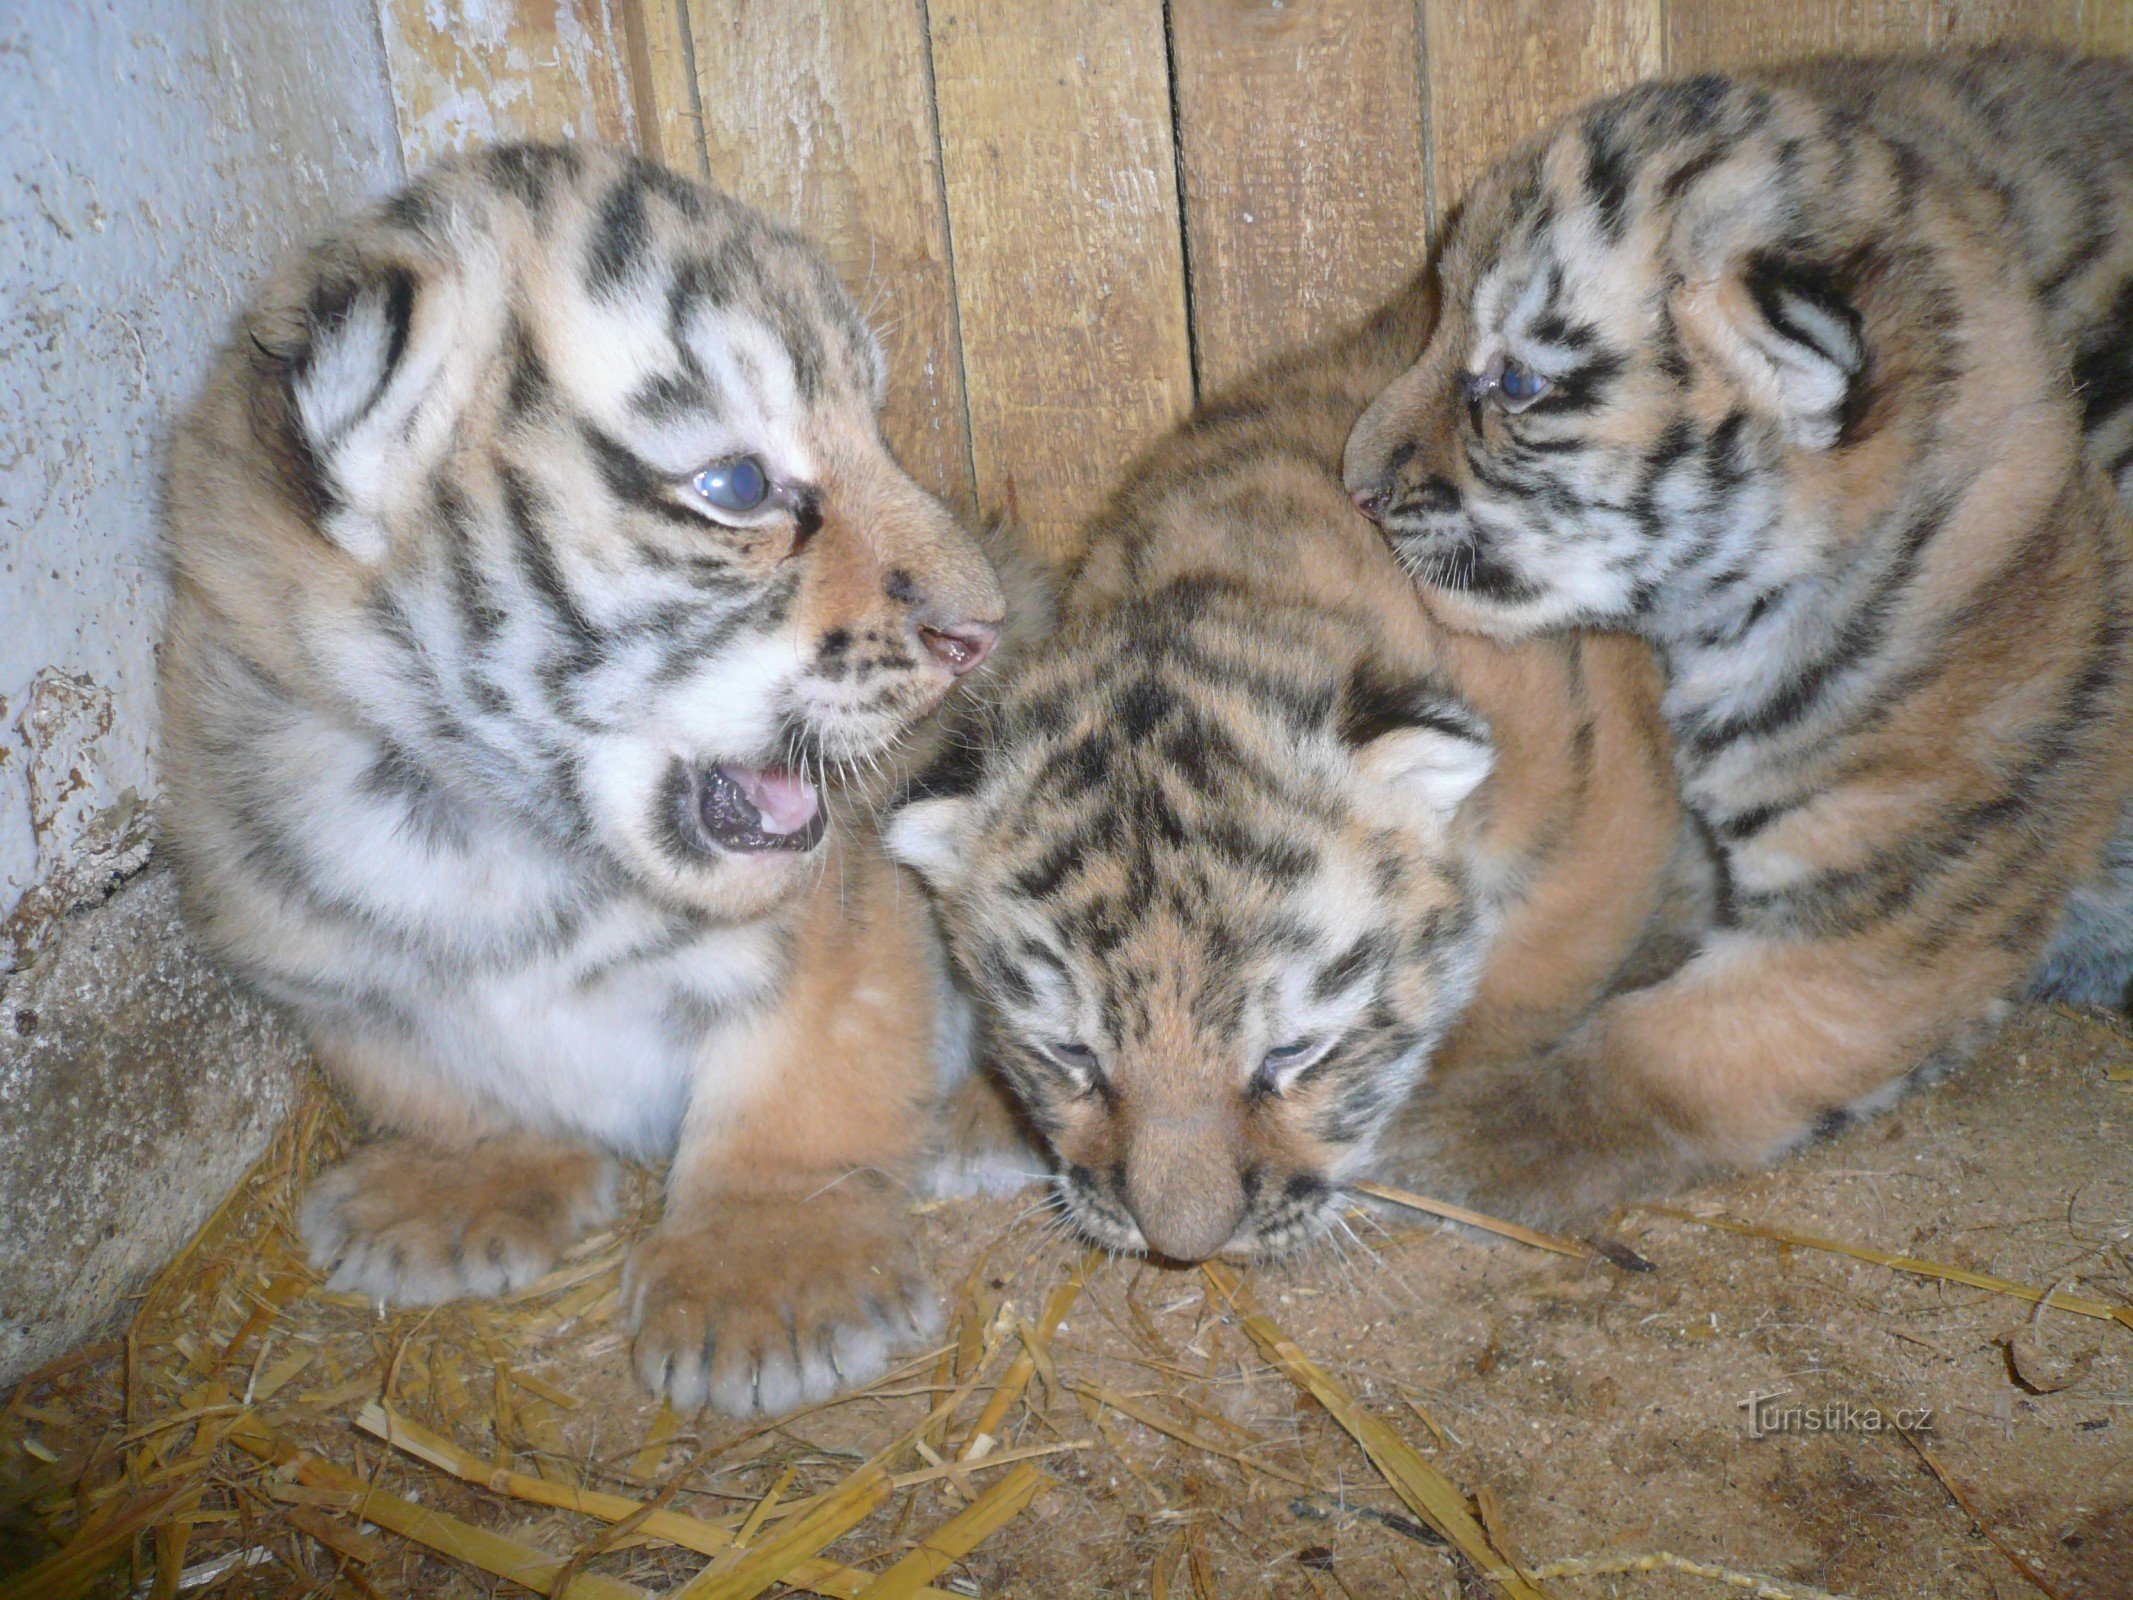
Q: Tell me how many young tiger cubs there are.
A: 3